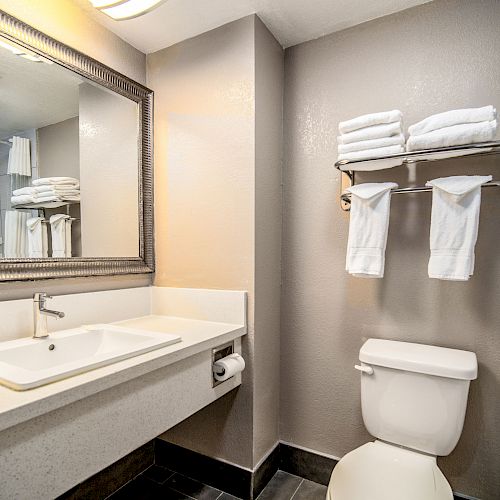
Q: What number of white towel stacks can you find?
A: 2